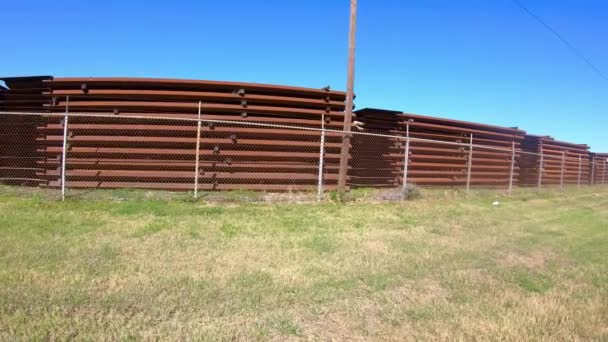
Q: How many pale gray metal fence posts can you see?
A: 11